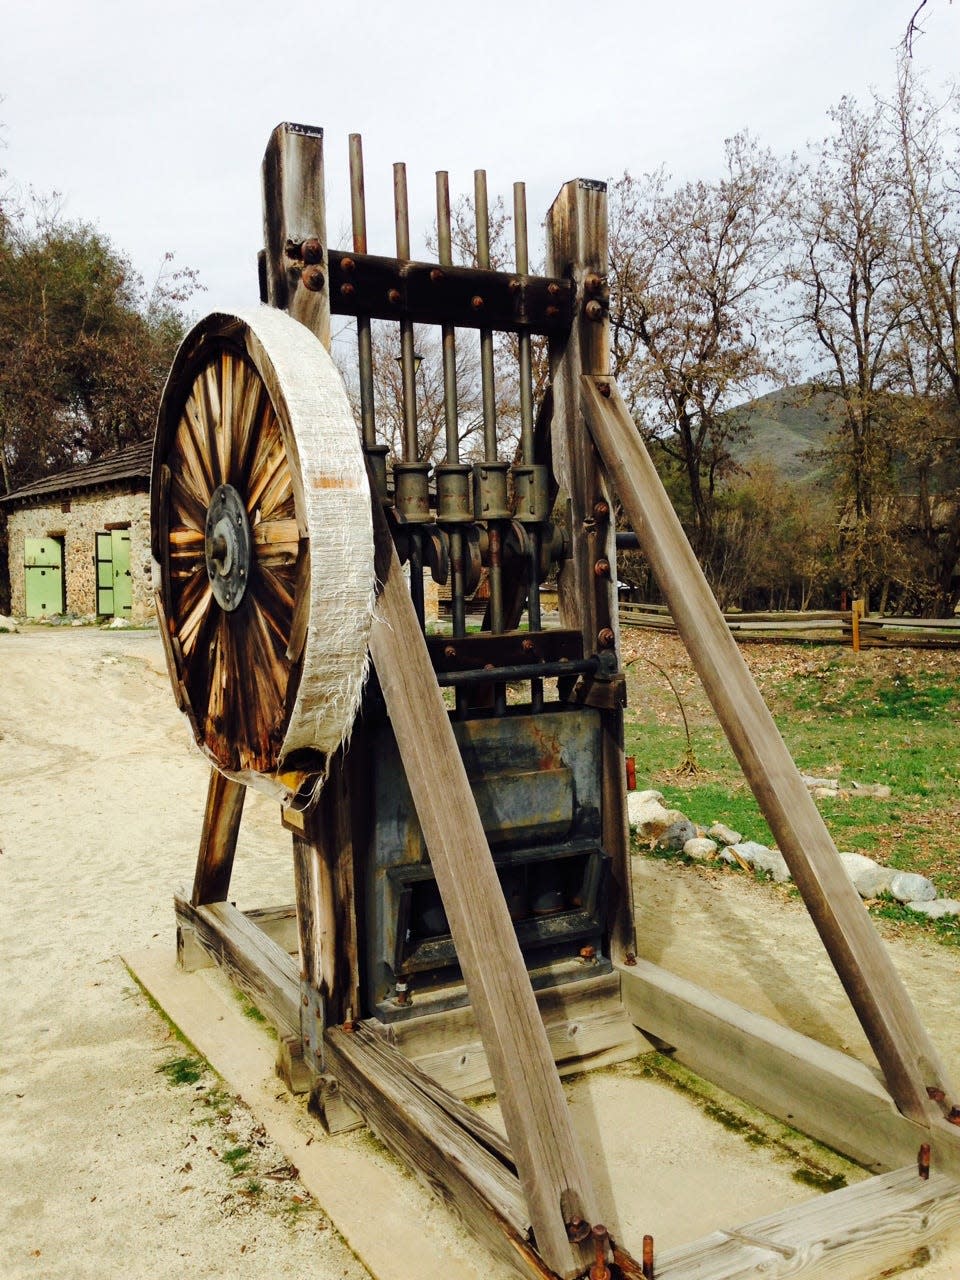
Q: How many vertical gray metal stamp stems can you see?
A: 5